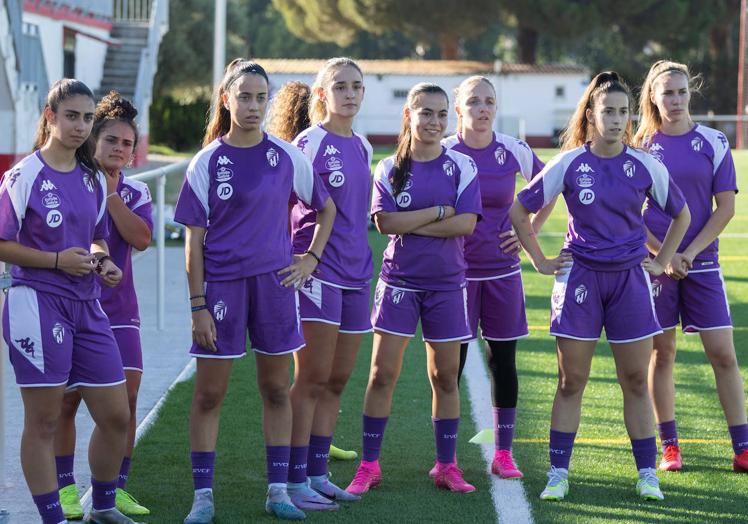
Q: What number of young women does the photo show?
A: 9